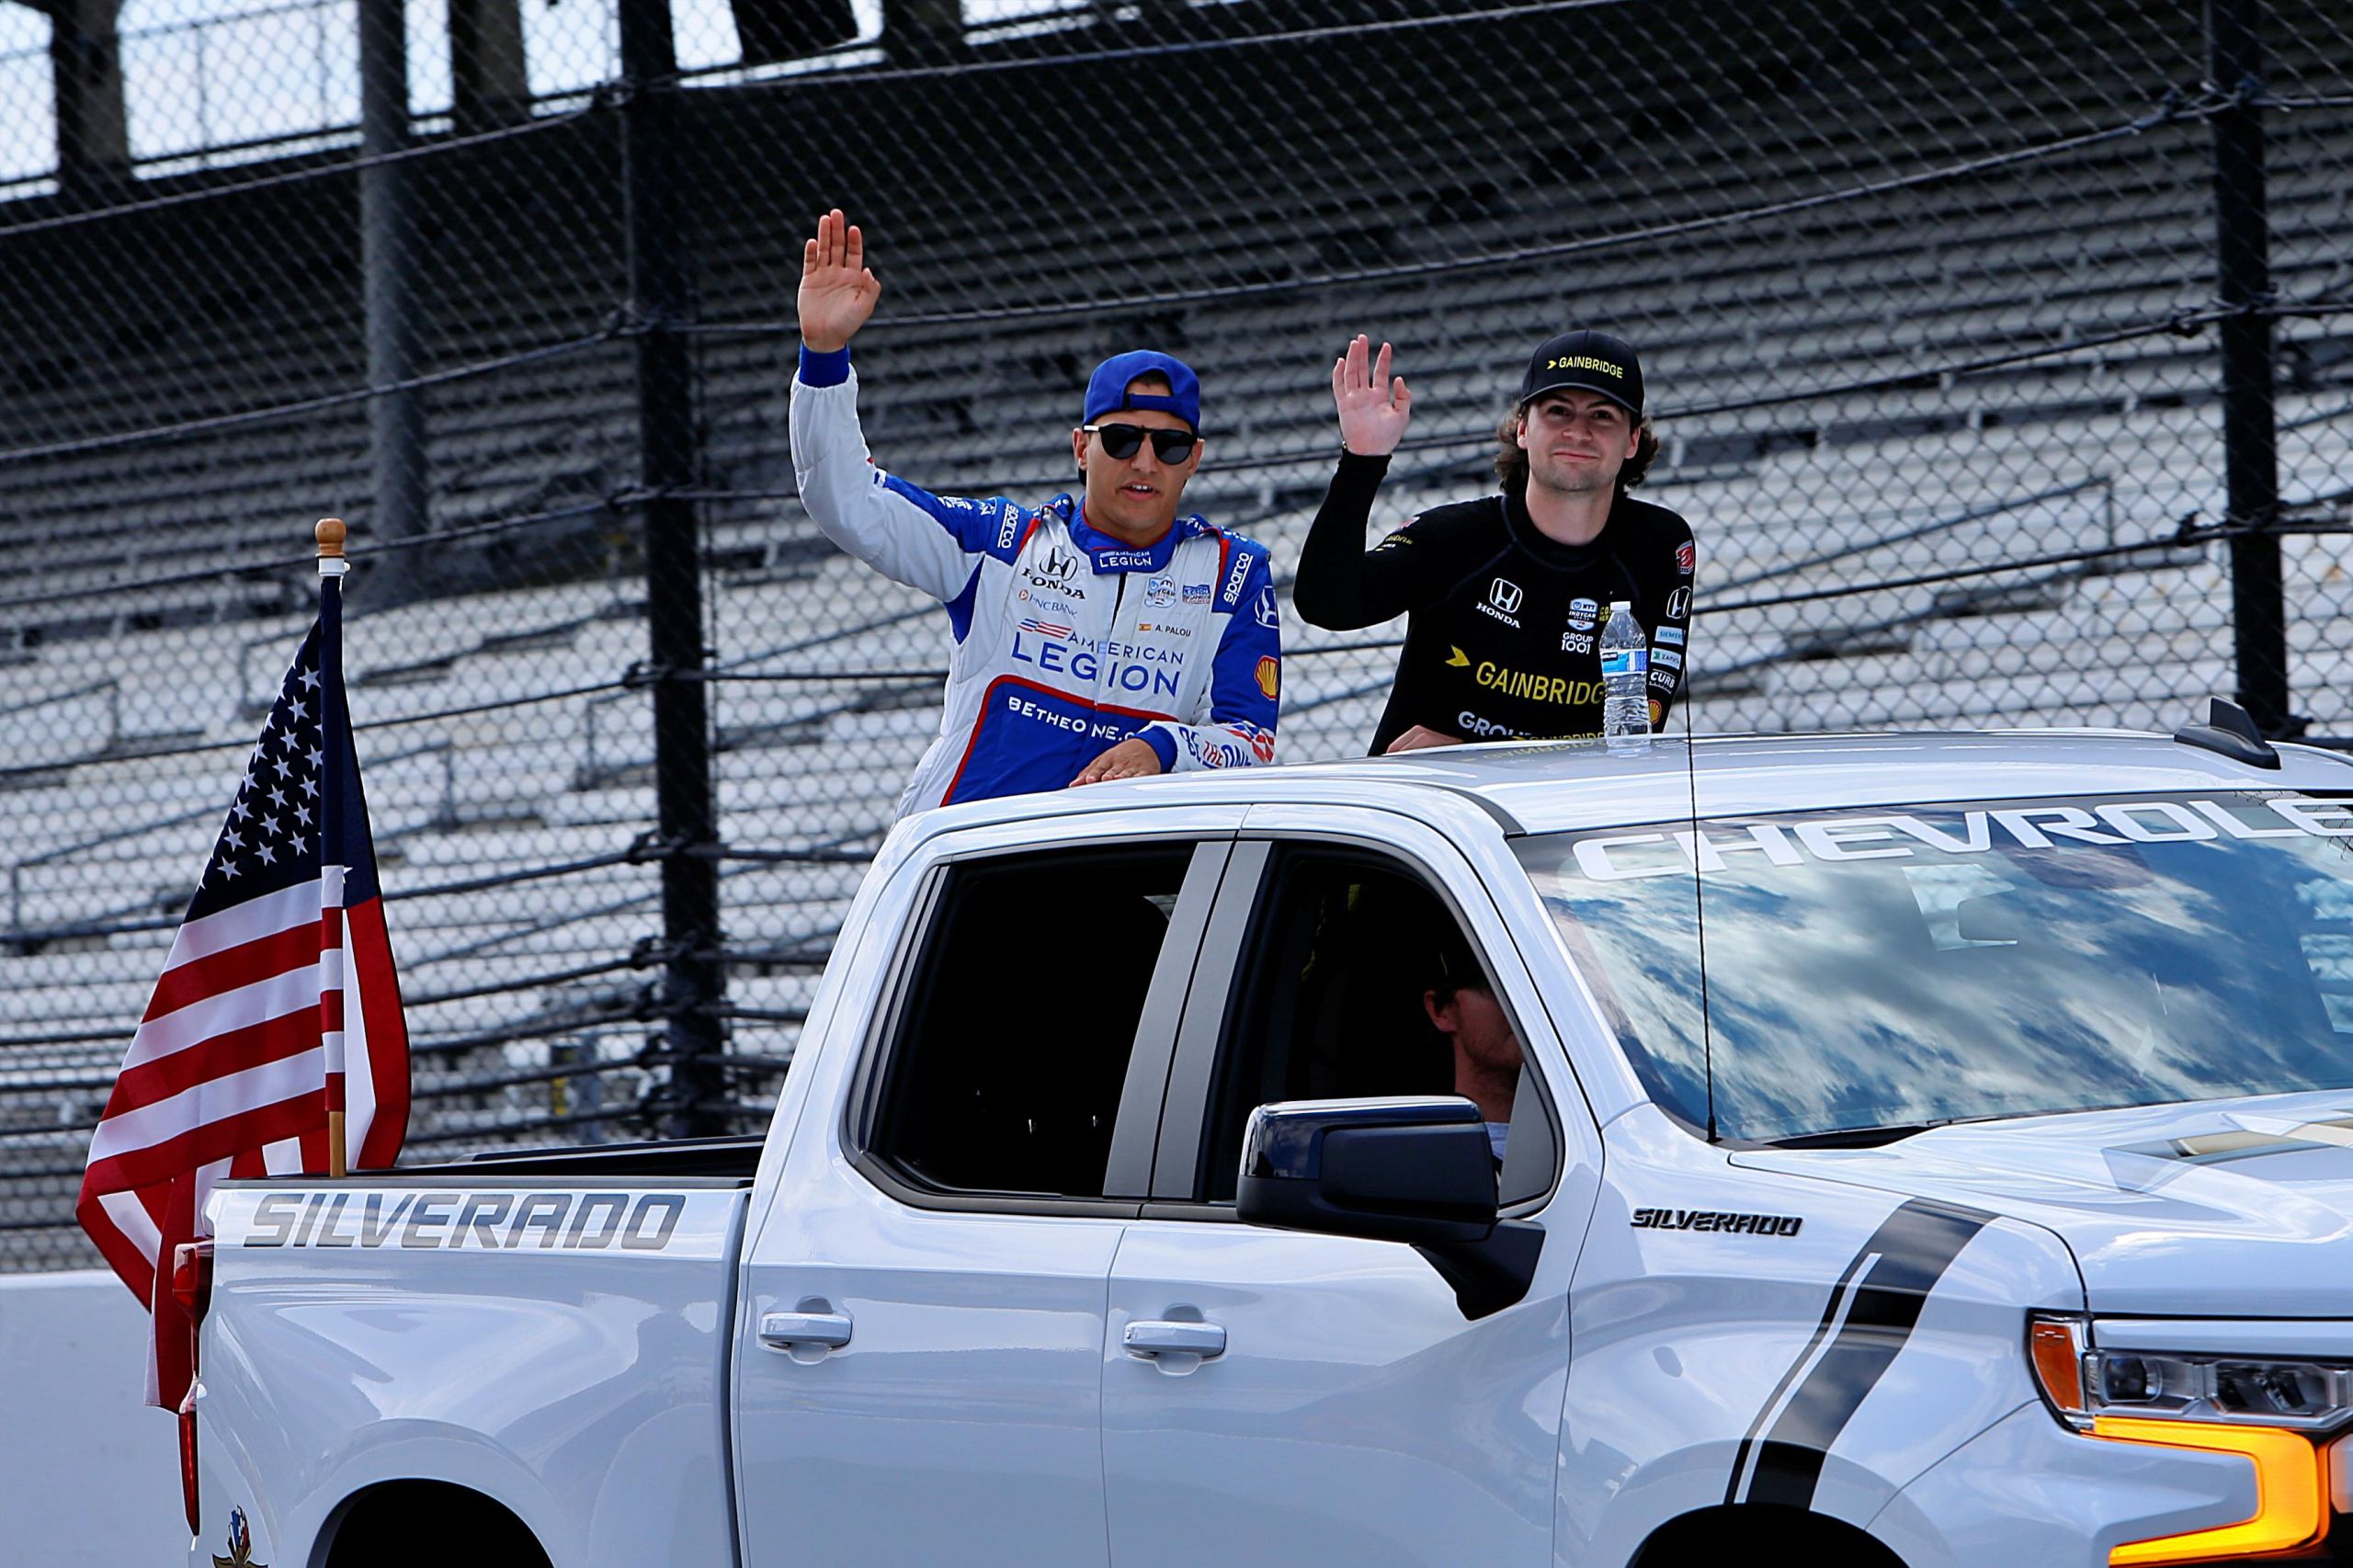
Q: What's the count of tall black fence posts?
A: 2